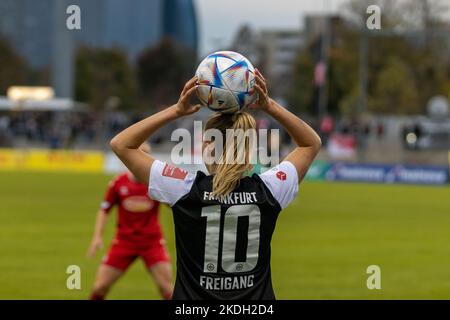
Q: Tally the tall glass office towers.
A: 1